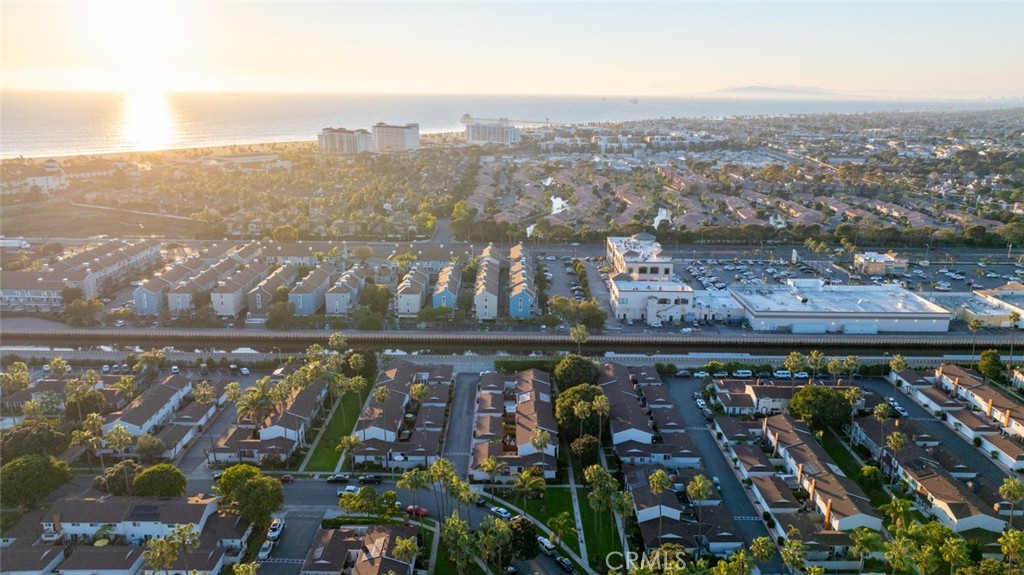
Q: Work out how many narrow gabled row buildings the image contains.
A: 10